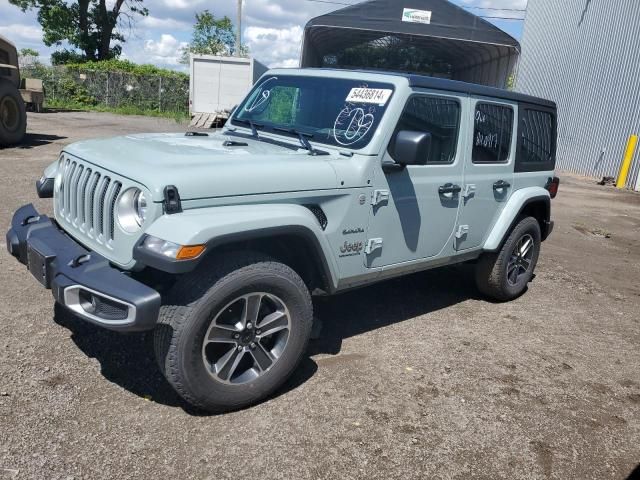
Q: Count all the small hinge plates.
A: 4